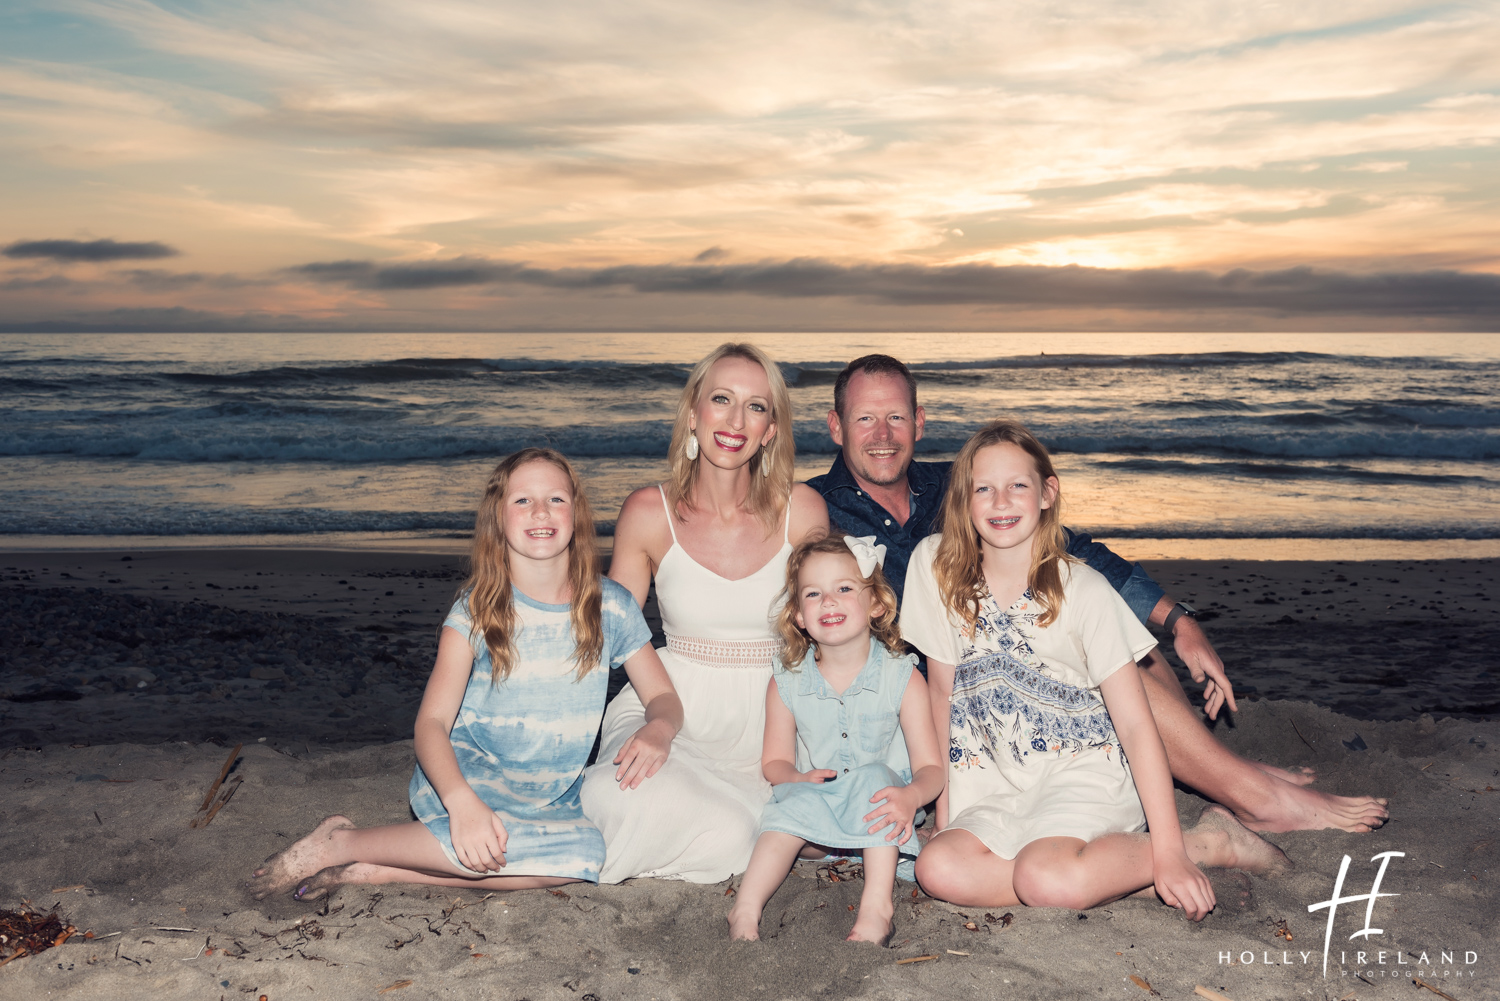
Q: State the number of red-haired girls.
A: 3